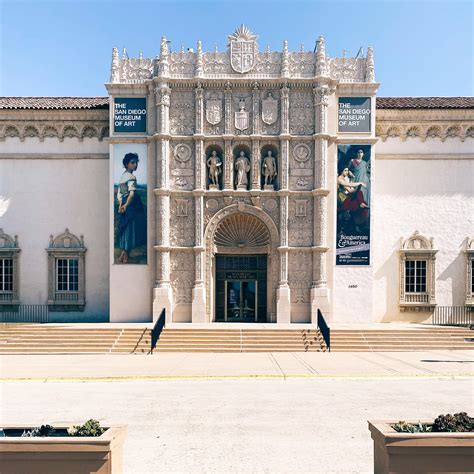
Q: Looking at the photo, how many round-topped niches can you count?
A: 3